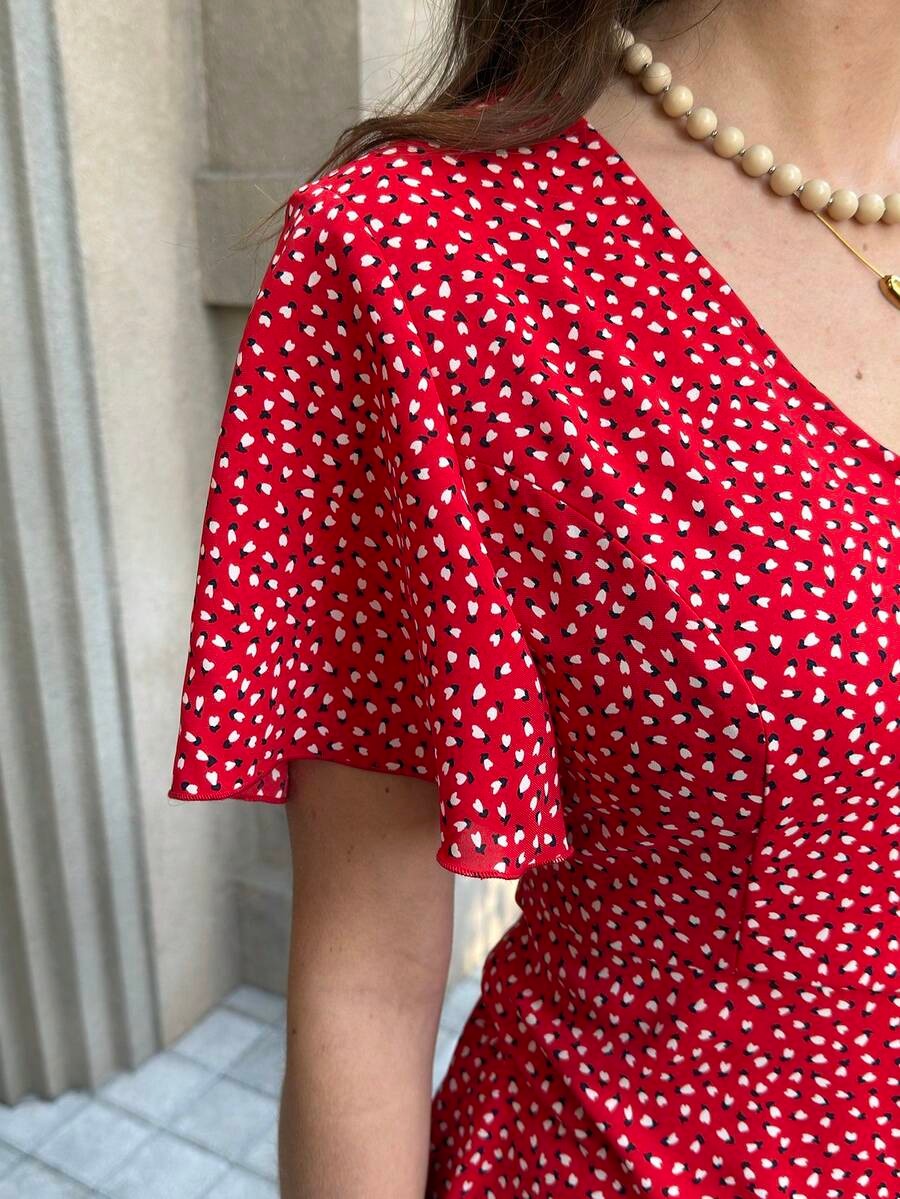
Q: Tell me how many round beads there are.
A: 12